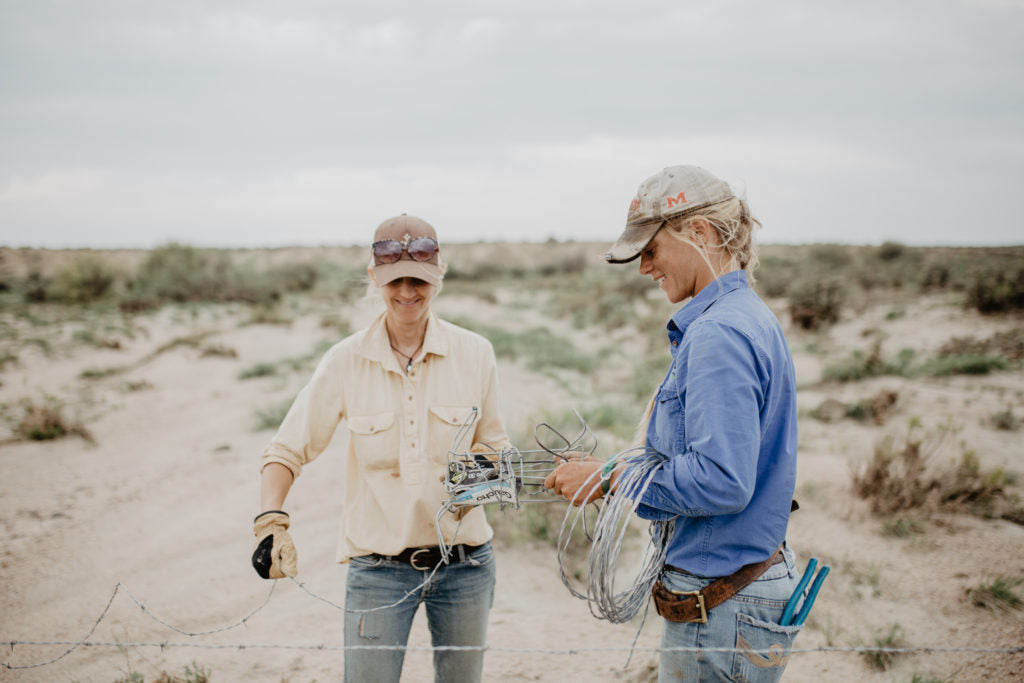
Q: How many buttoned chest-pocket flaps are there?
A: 2